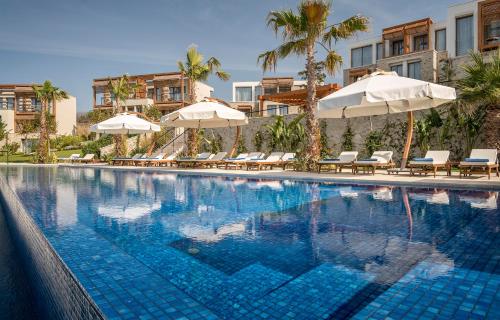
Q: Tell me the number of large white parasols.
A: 3